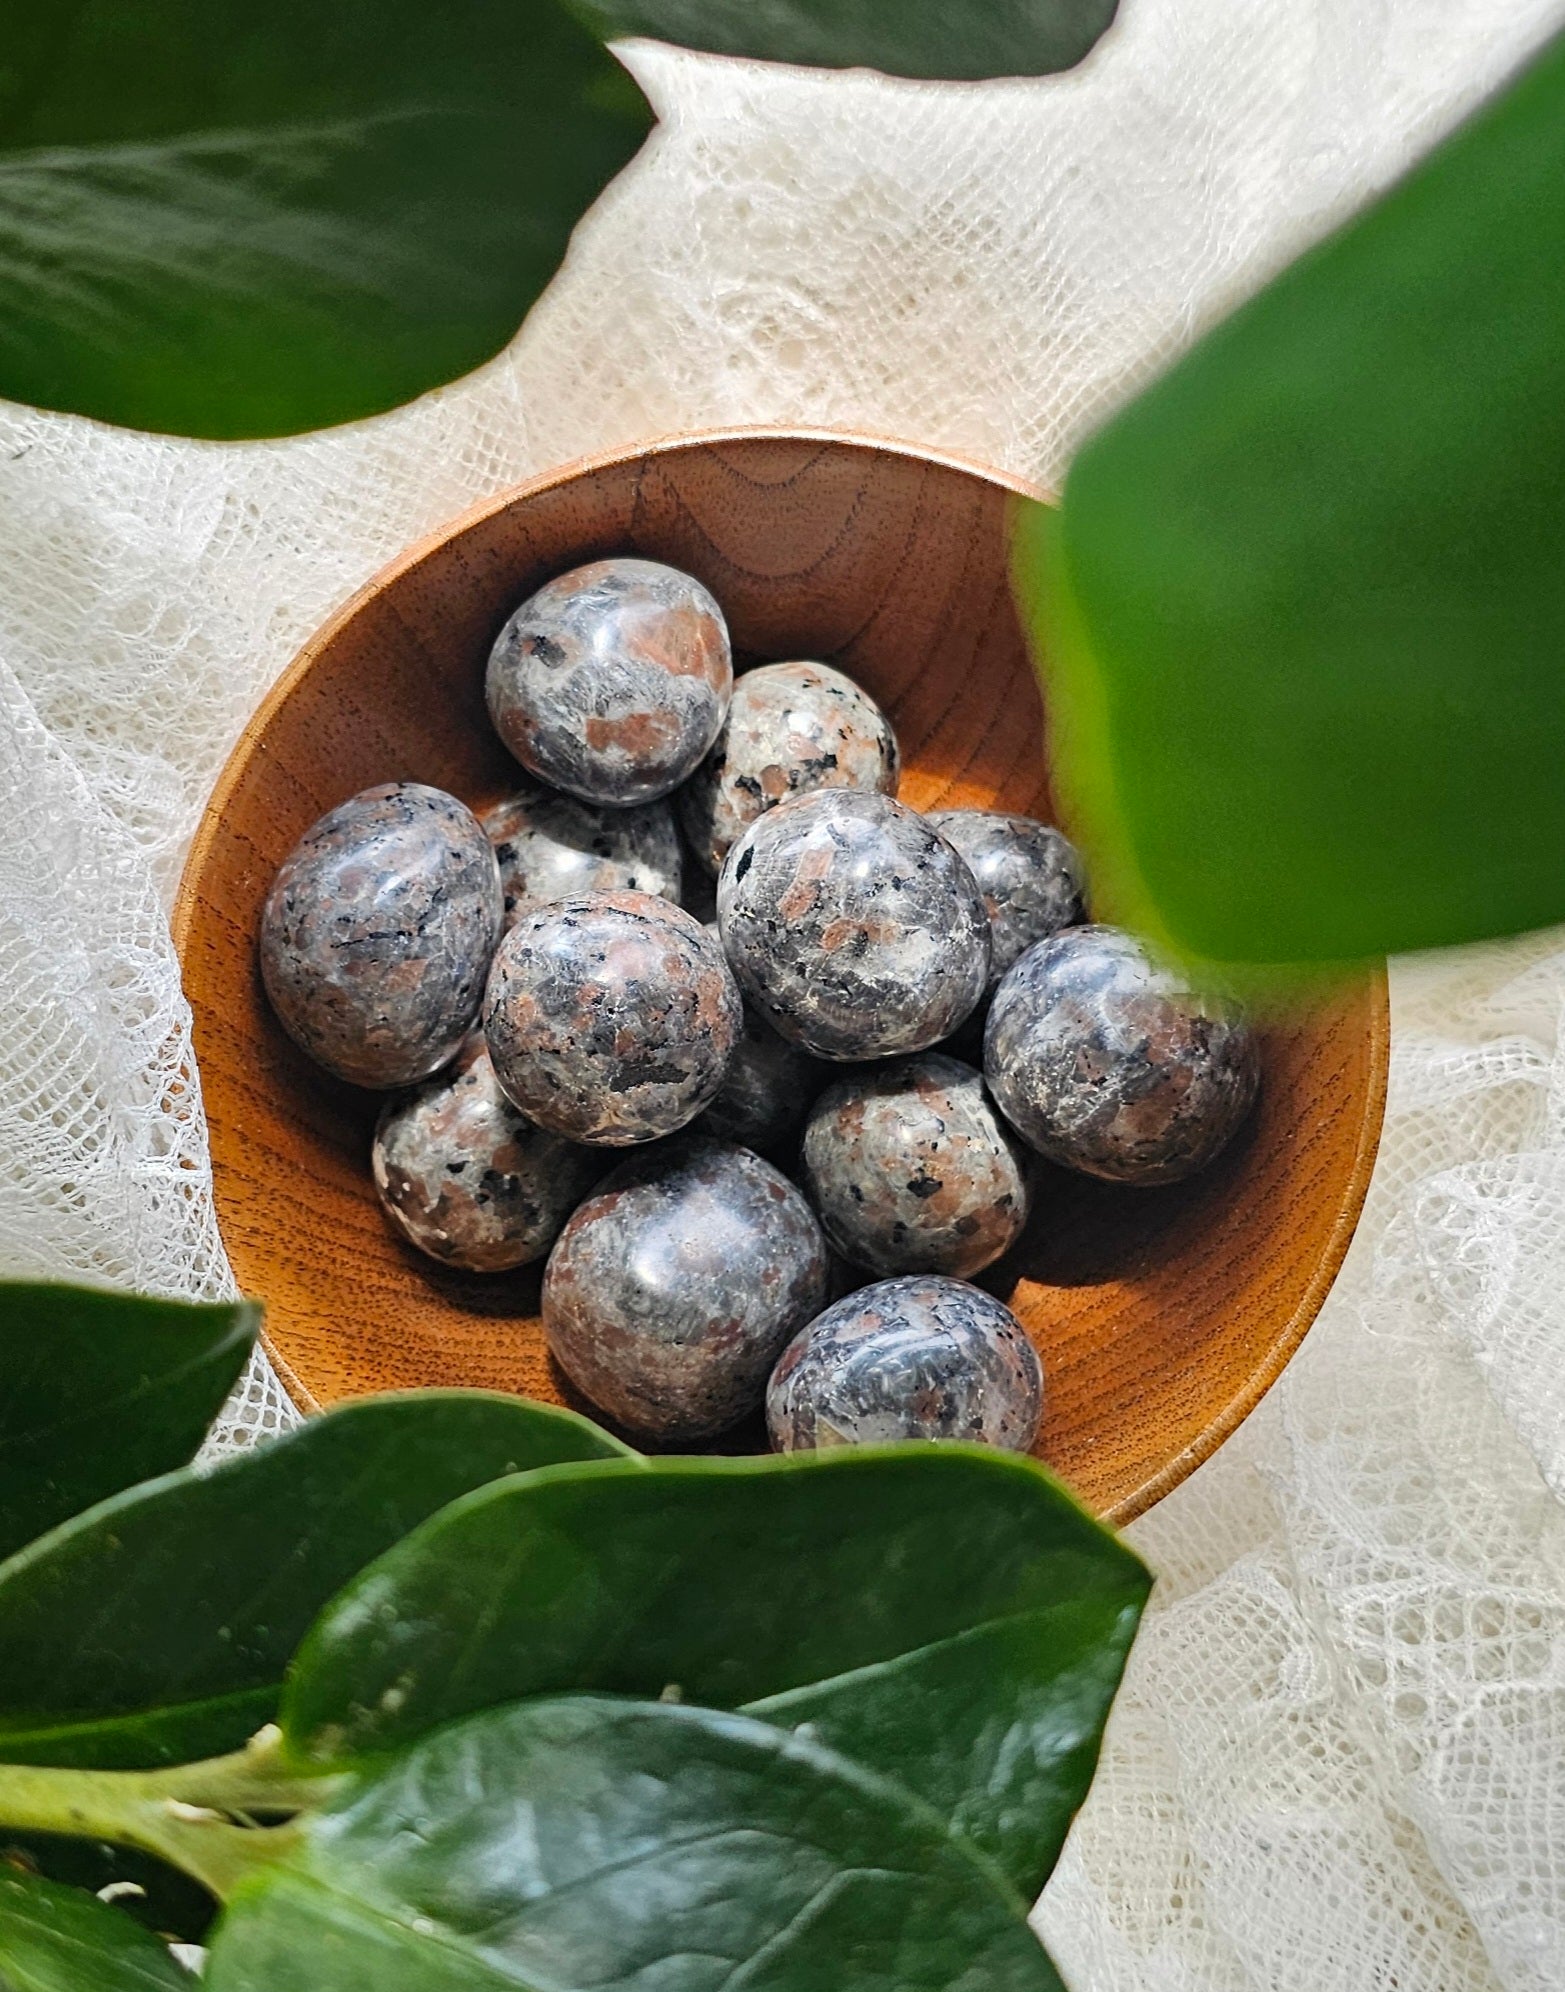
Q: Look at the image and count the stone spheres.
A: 13